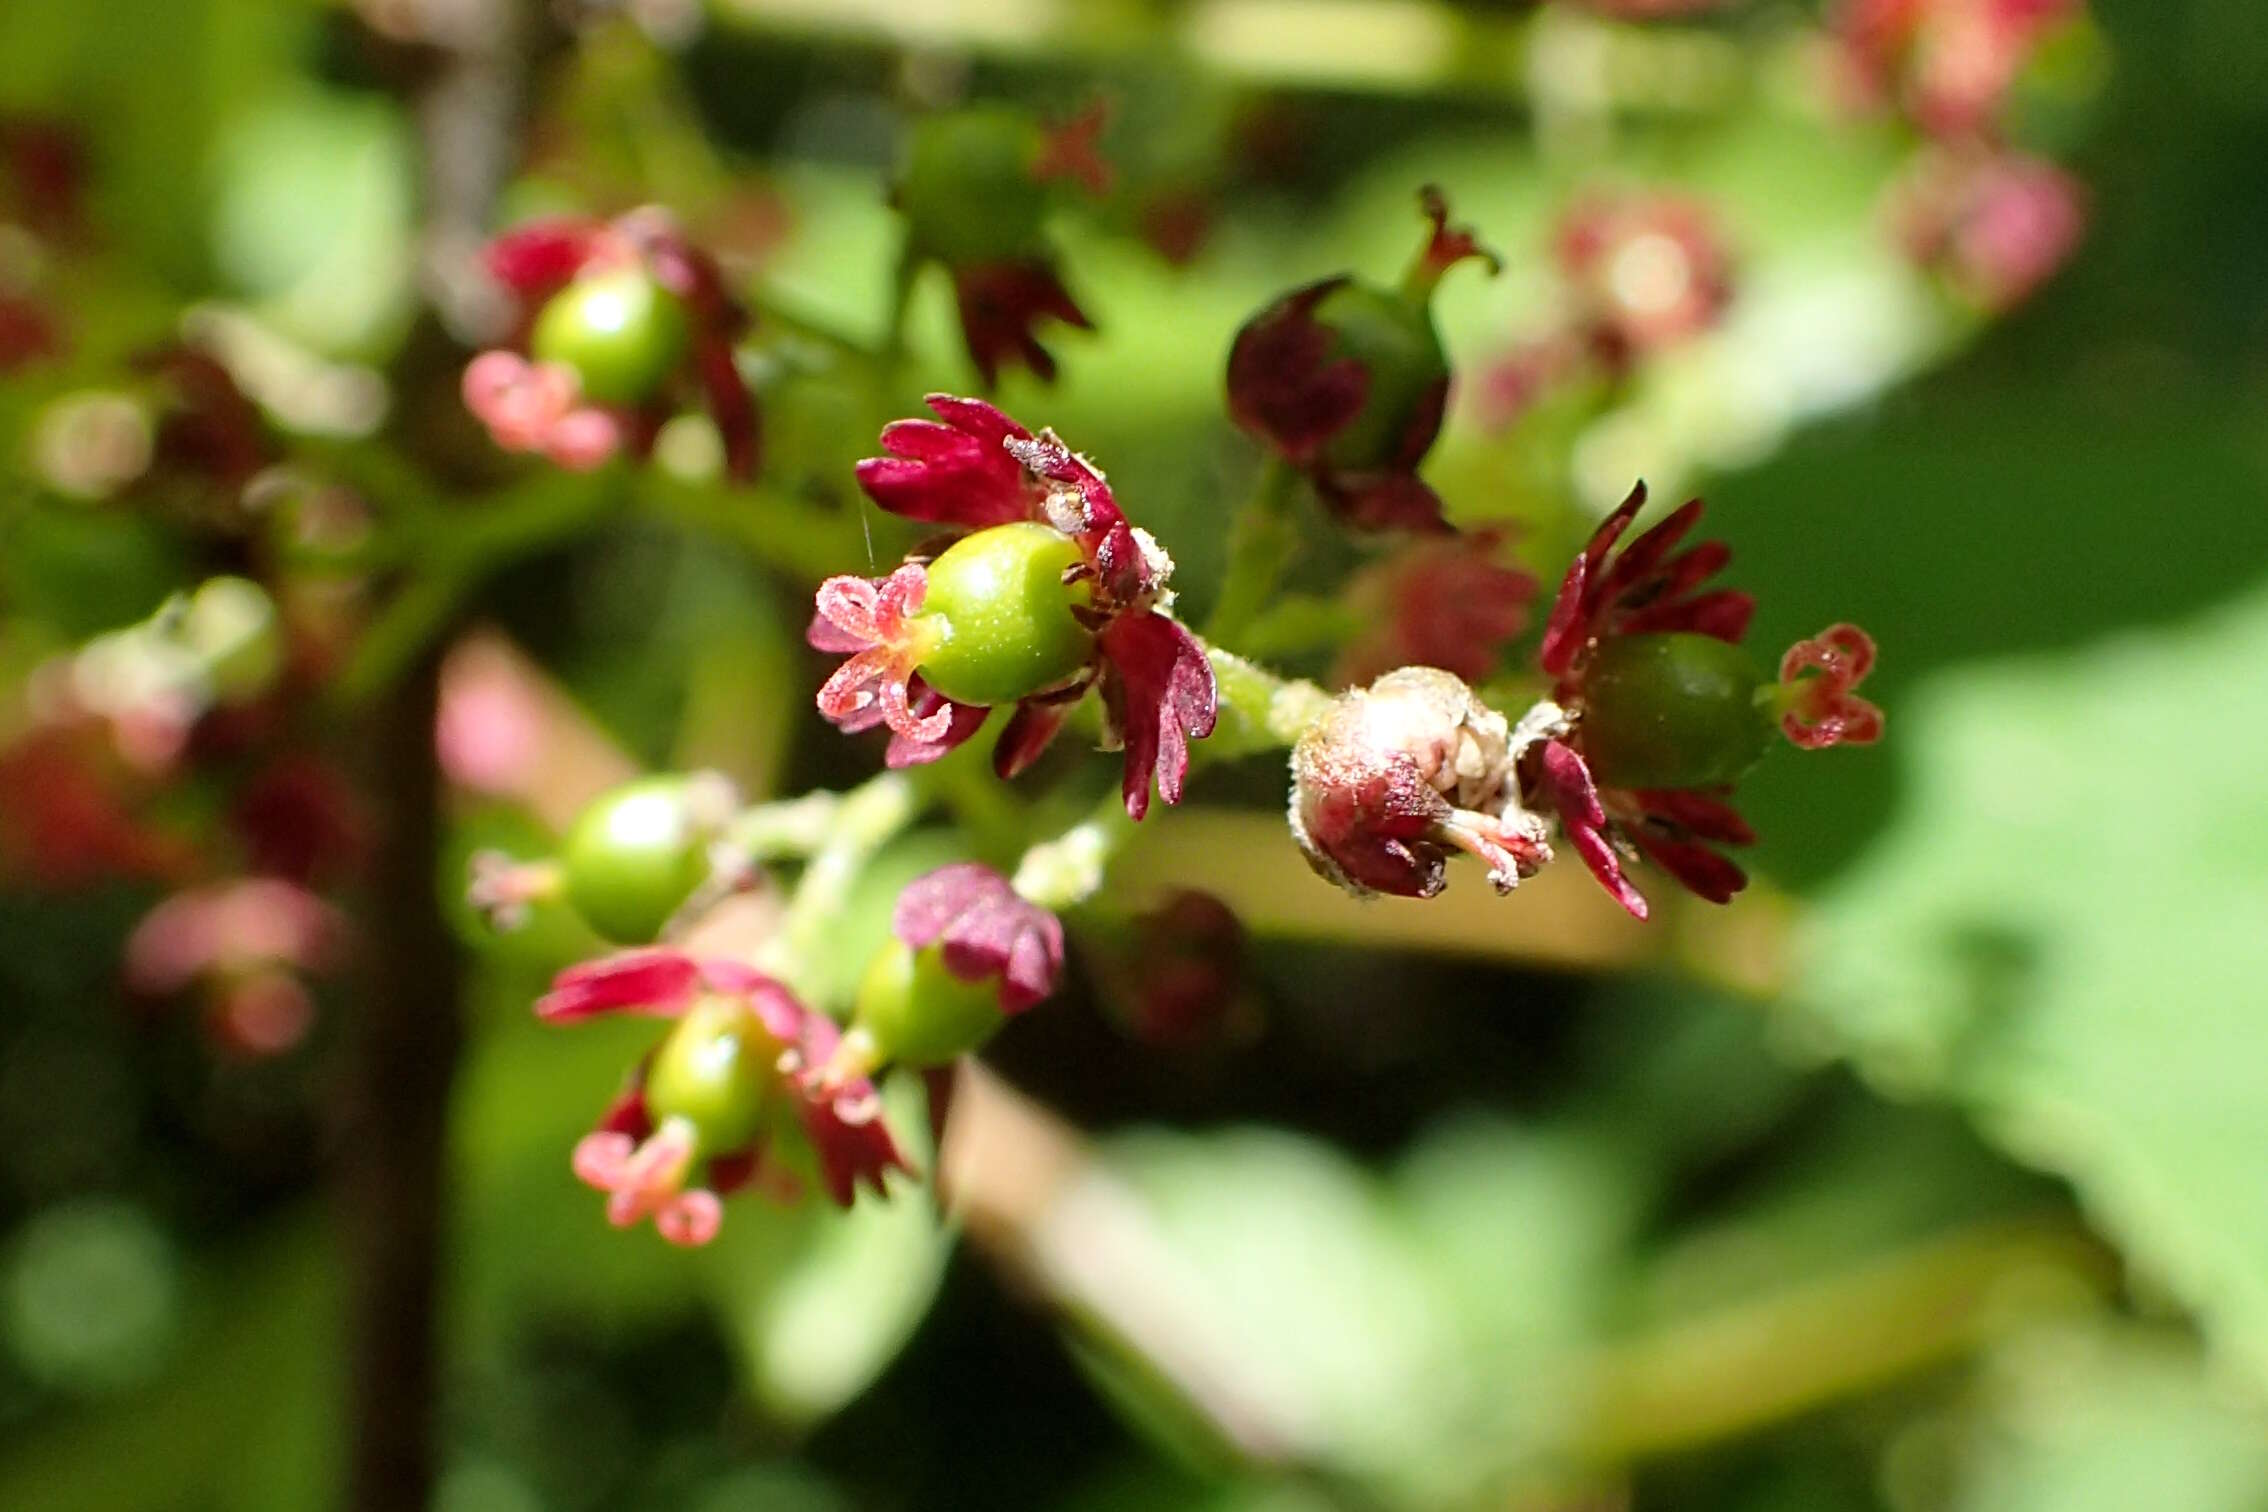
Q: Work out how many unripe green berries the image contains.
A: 8